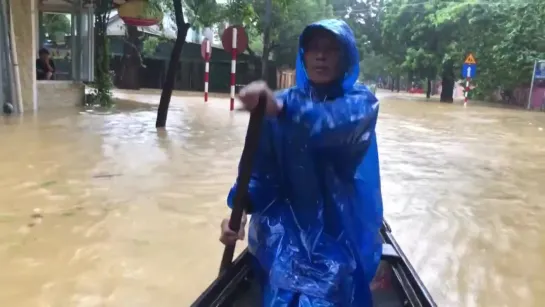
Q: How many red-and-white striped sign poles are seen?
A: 3